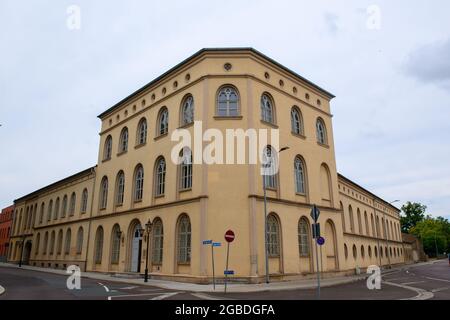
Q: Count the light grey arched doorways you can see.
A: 1